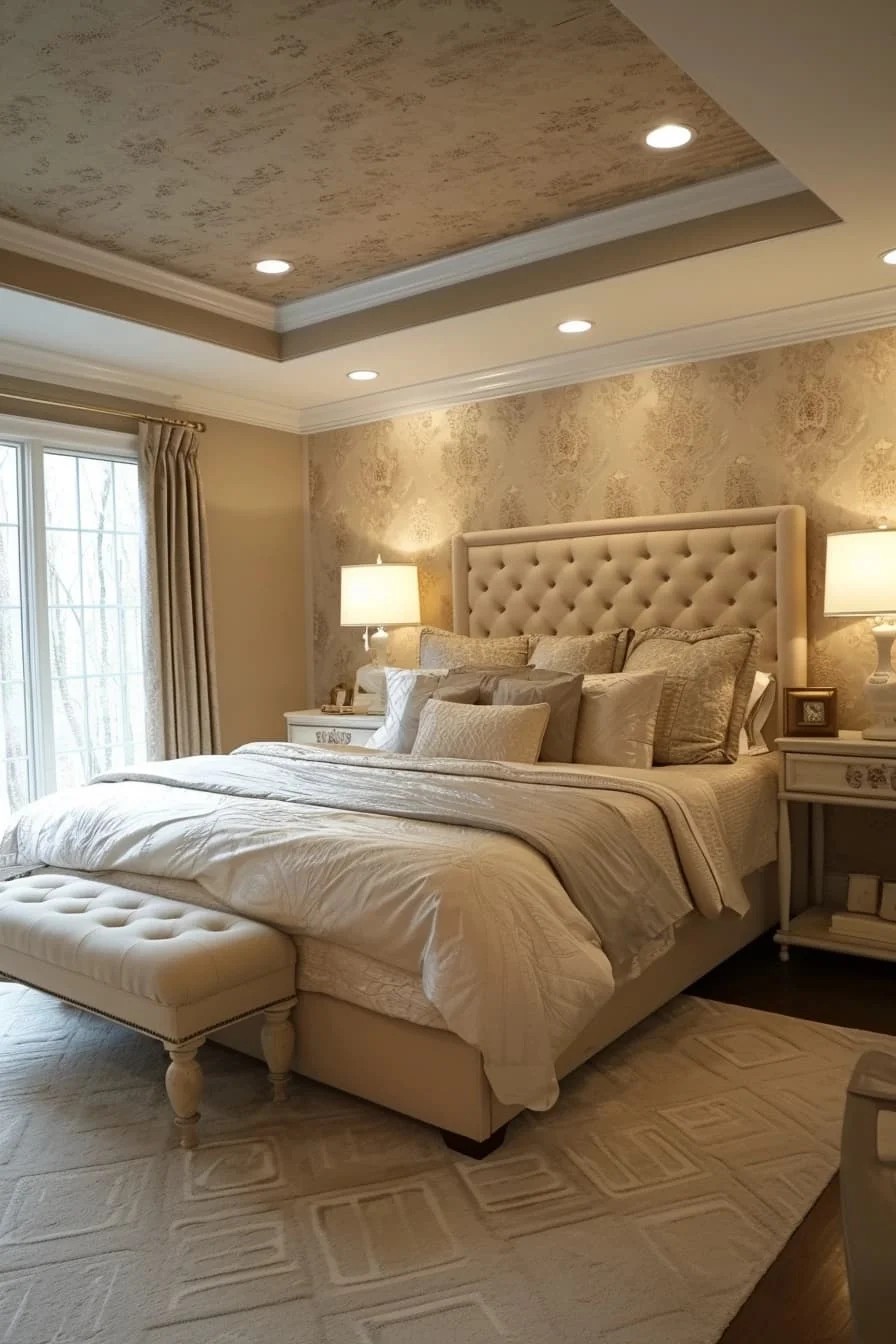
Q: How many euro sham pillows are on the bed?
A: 3